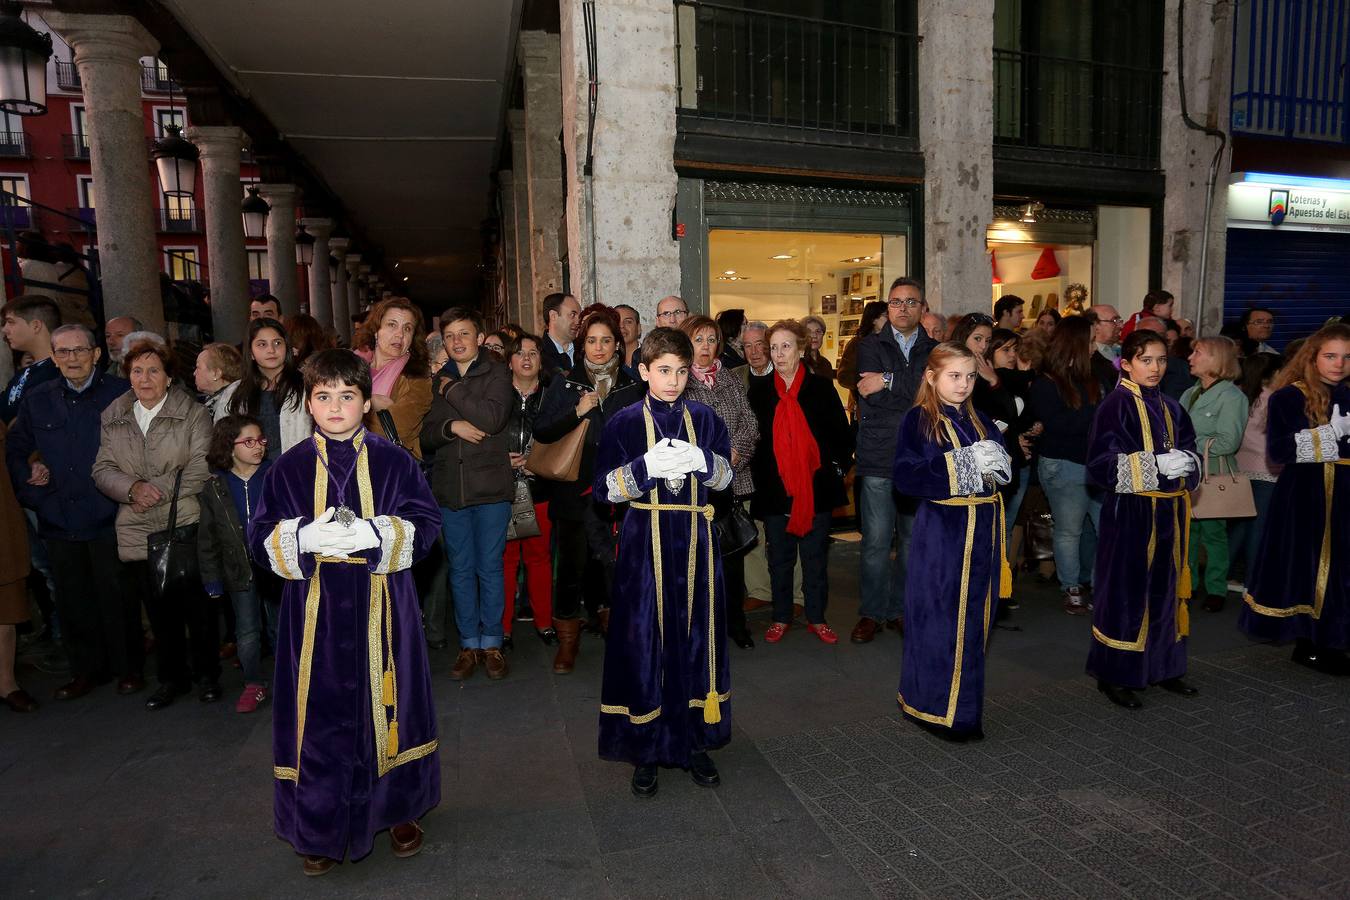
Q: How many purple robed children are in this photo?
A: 5